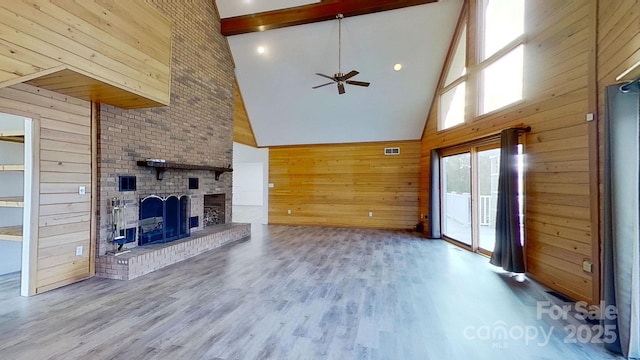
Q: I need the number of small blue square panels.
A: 4